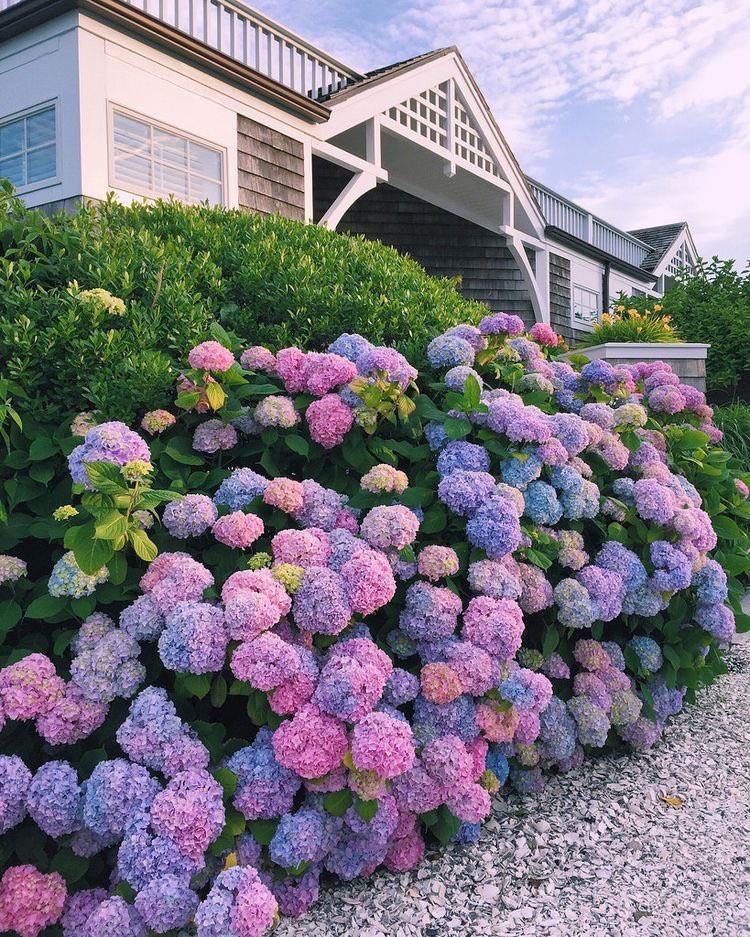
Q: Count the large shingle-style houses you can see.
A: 1